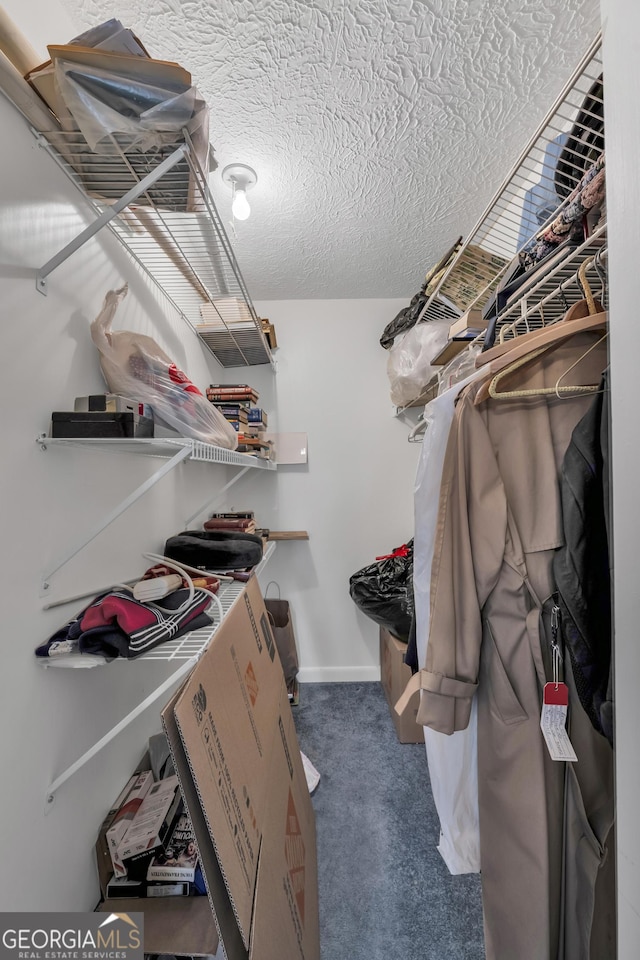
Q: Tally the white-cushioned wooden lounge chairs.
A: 0